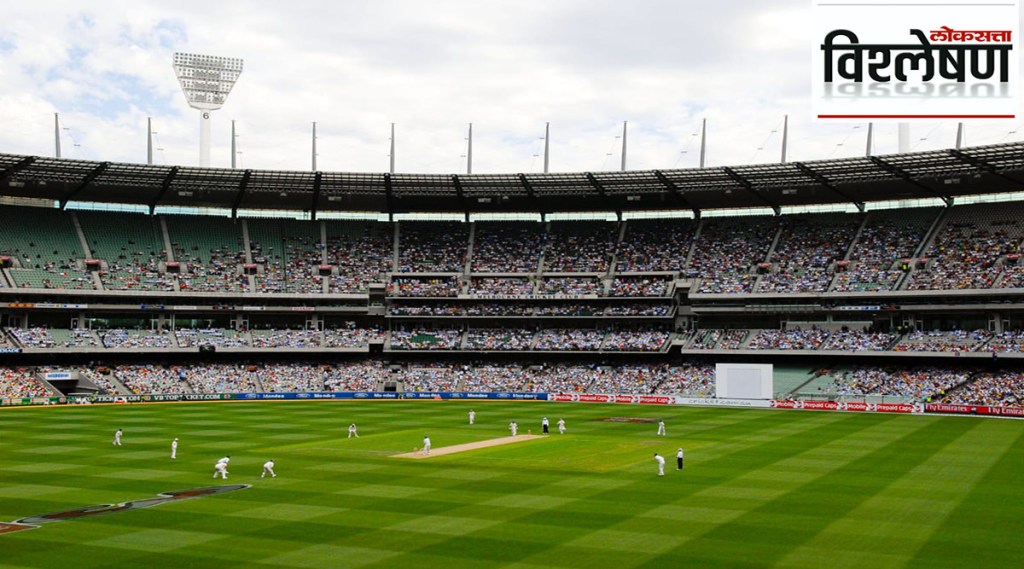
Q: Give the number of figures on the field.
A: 14